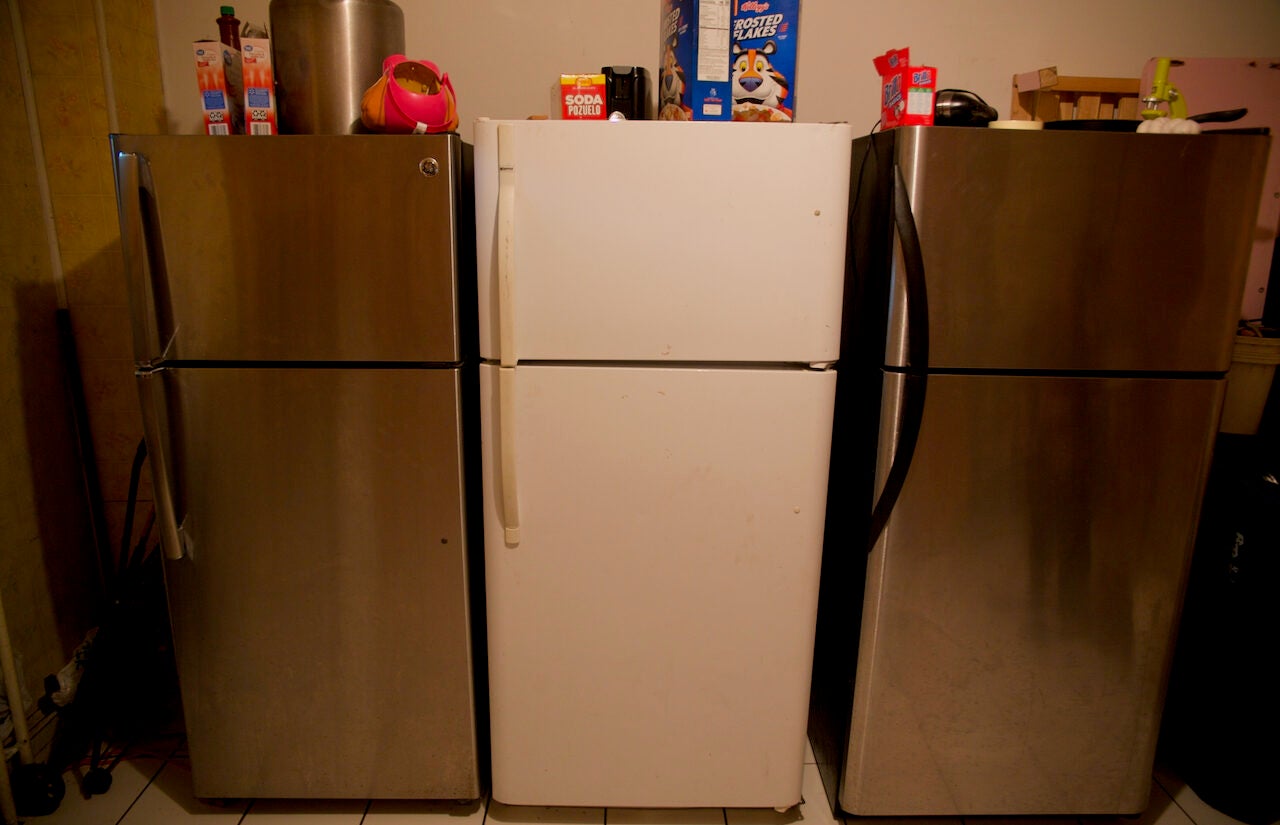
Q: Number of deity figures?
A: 0